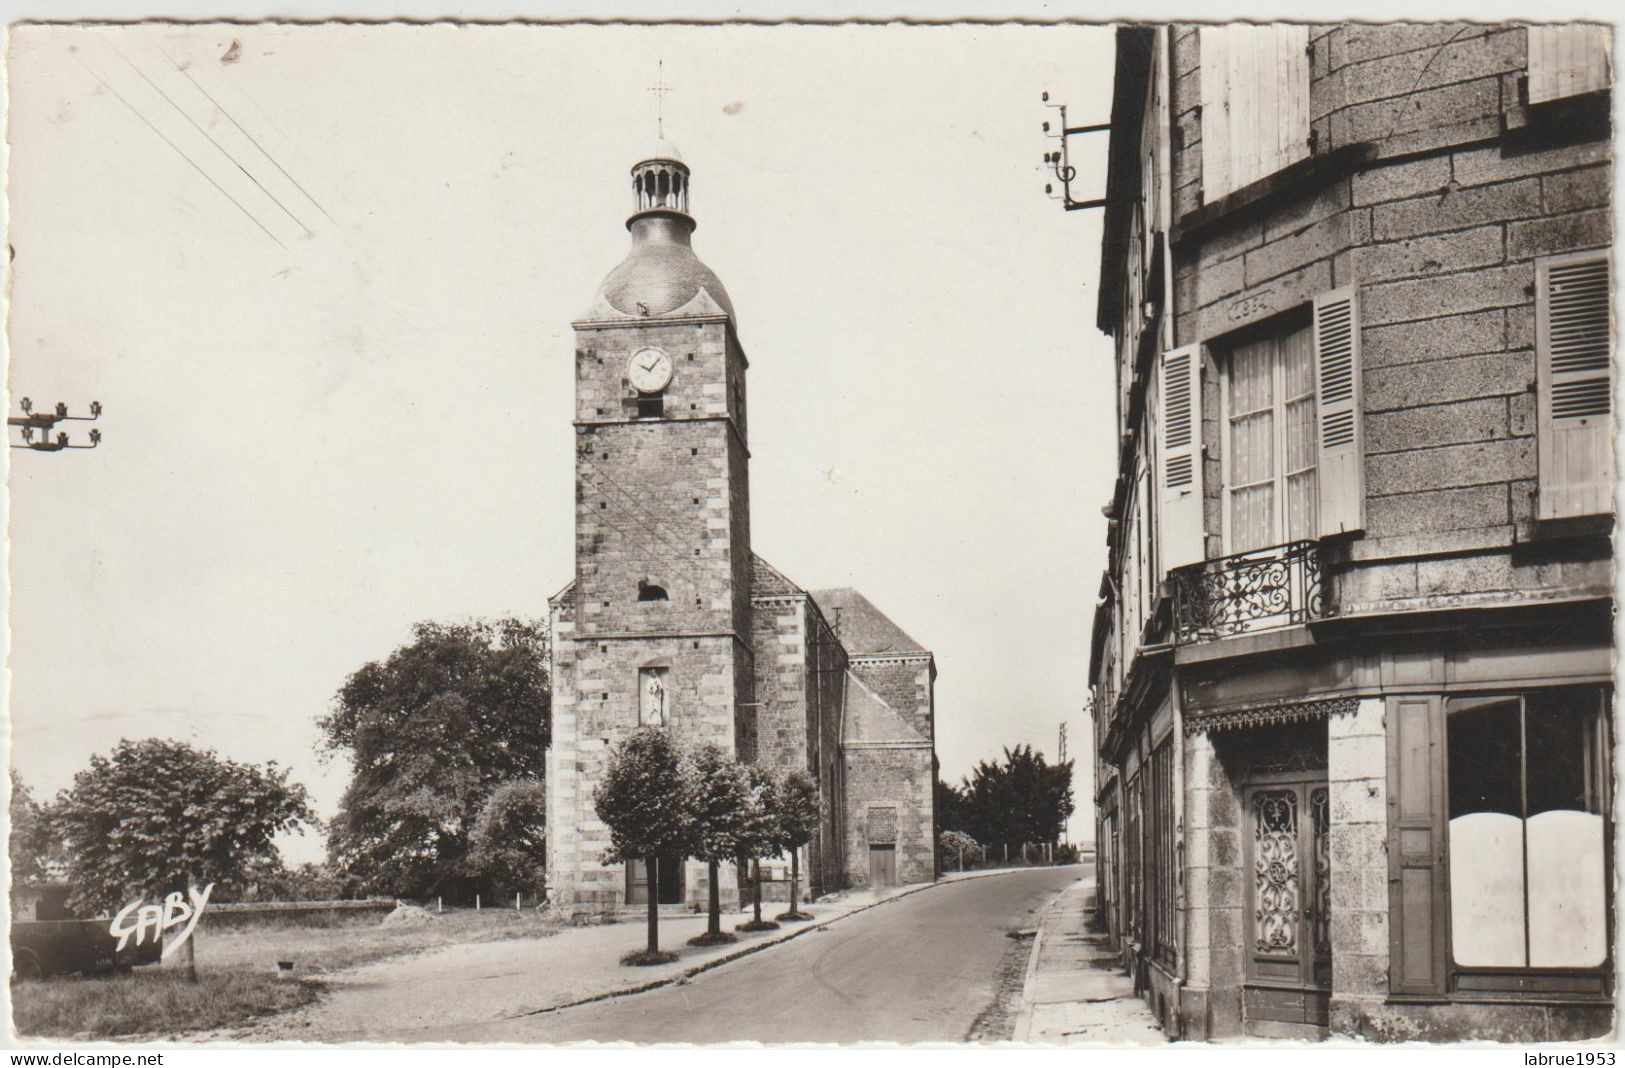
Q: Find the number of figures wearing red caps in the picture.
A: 0